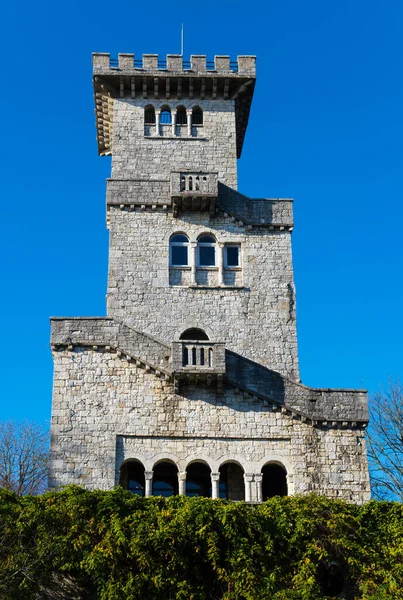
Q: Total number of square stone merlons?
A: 7